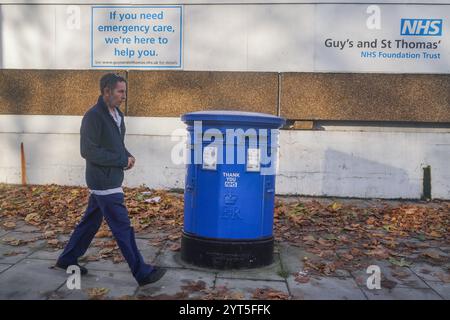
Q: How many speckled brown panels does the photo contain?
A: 3